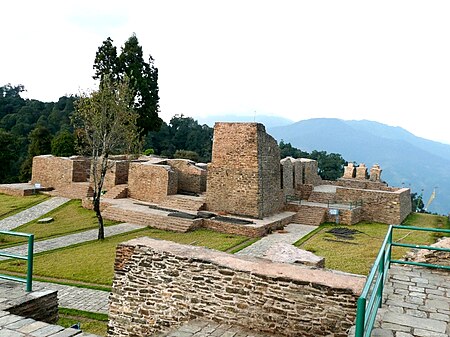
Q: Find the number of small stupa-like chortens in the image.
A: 3